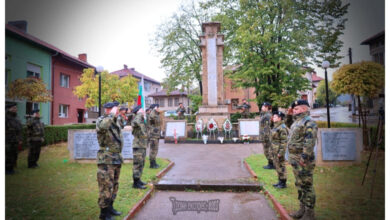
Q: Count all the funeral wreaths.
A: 3